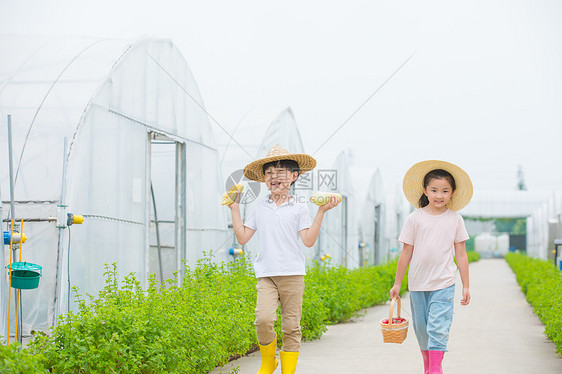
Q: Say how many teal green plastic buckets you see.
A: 1